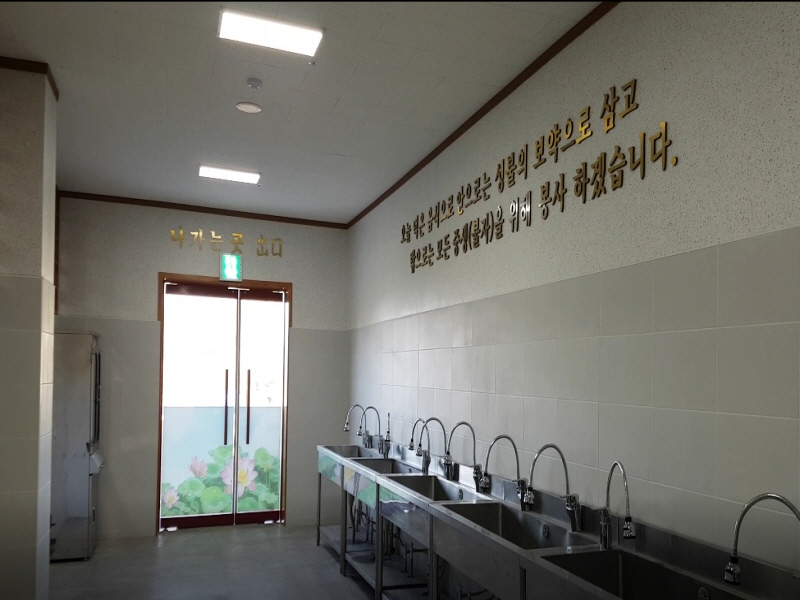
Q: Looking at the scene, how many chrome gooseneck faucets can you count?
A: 10